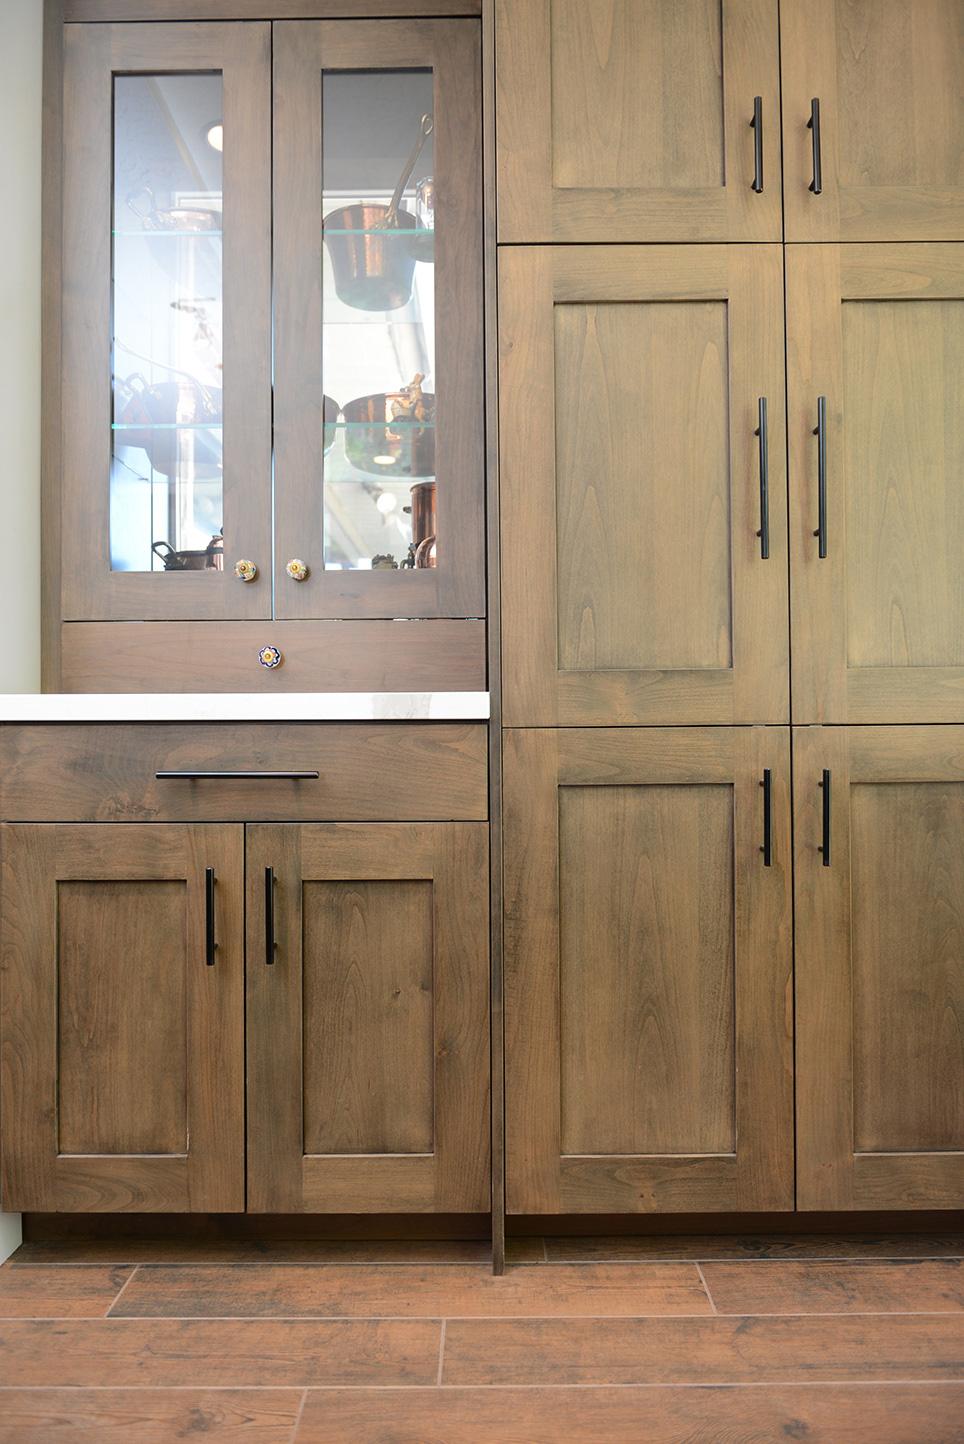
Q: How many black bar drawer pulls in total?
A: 9